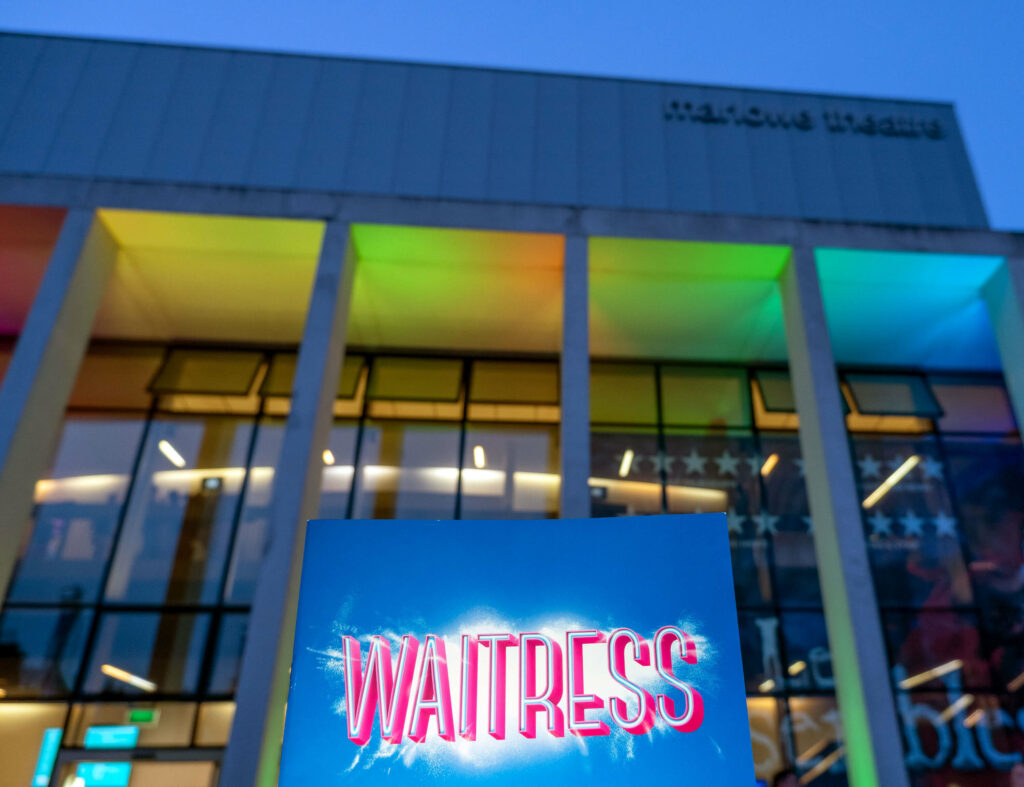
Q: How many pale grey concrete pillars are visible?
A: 5